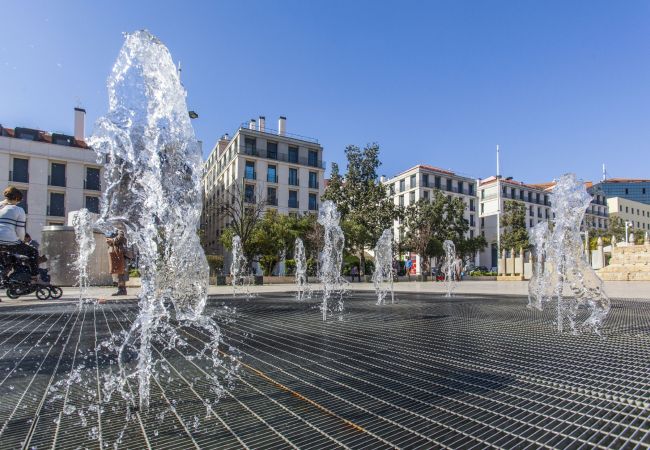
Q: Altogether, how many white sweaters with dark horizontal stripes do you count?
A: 1